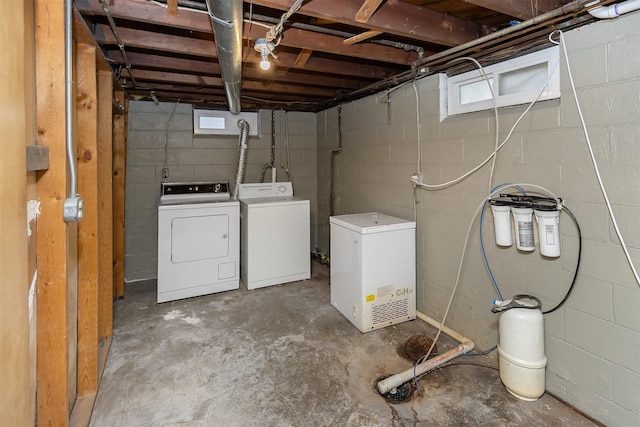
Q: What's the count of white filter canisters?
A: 3